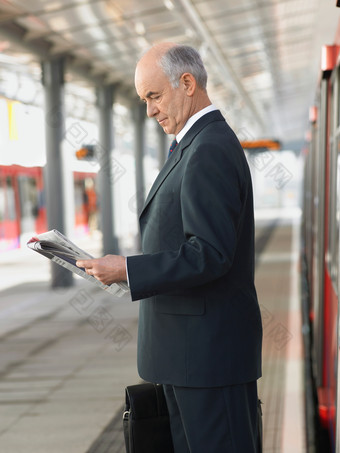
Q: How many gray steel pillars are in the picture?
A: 4